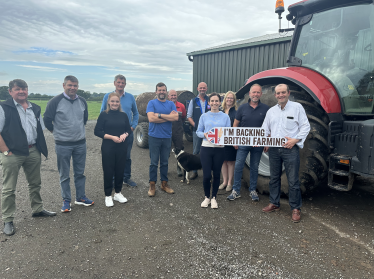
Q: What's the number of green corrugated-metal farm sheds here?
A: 1